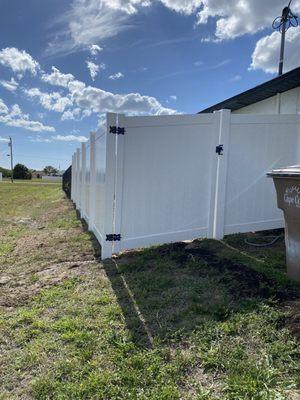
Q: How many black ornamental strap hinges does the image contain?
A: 2